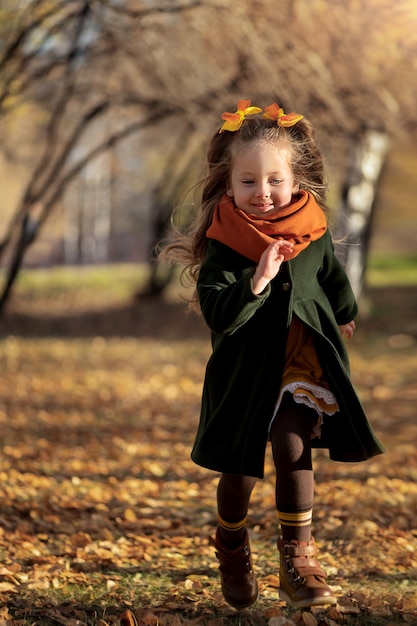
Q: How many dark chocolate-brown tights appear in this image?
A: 1